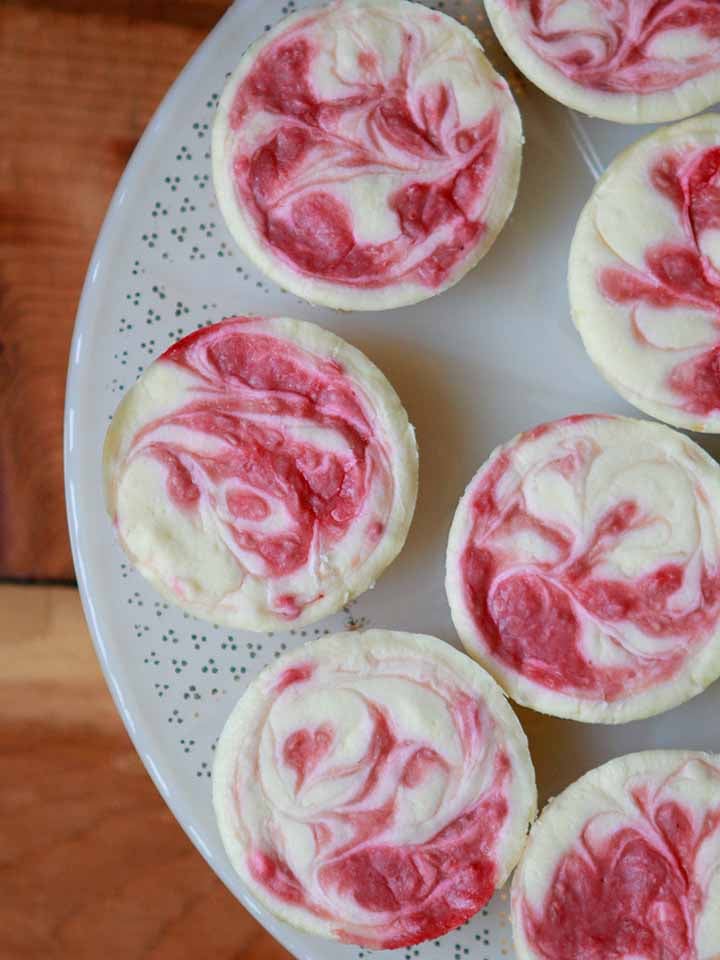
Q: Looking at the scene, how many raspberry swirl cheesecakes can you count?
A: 7